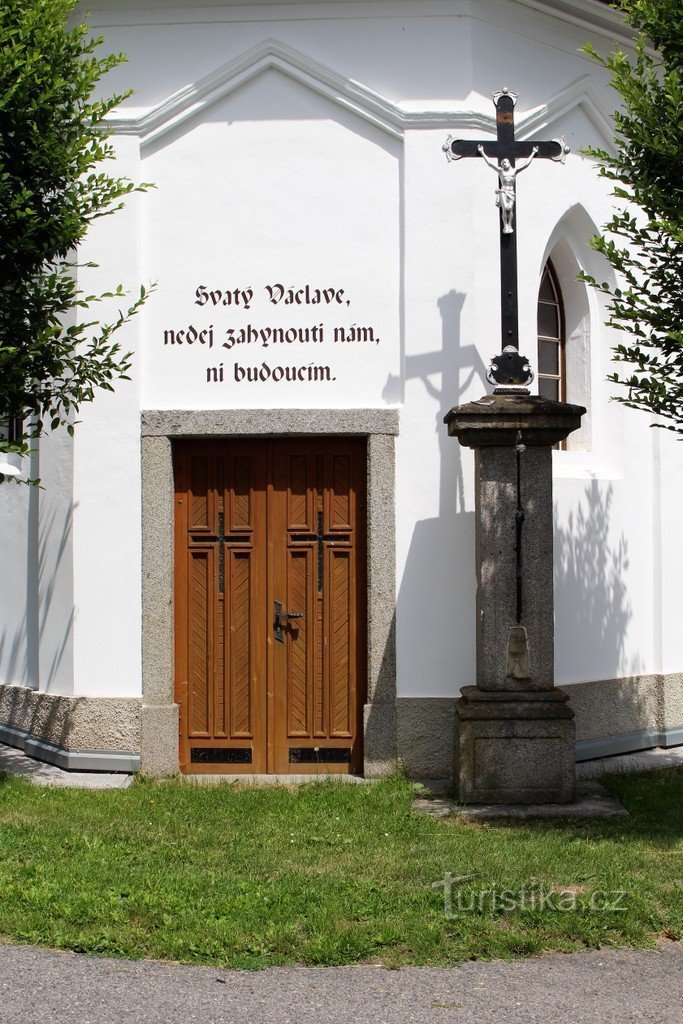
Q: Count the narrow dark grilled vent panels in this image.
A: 2